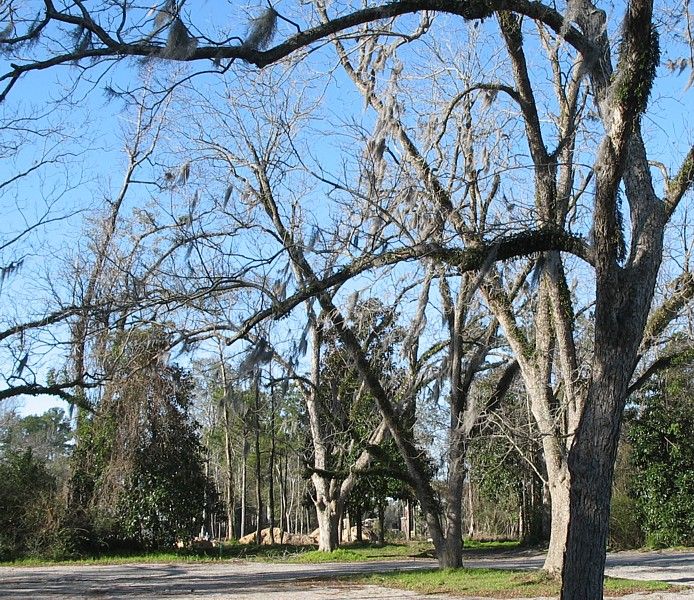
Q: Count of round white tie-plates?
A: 0